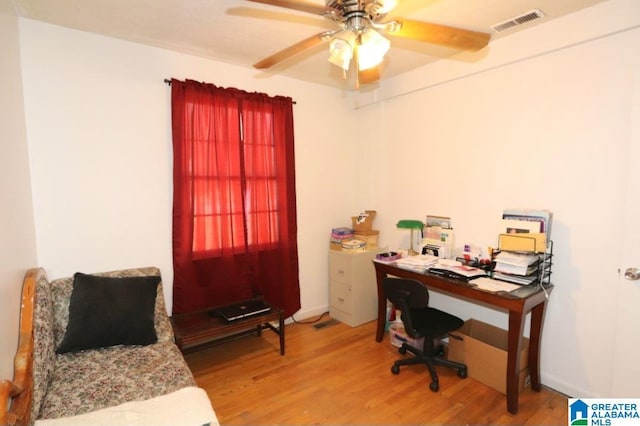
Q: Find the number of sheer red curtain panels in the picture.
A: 2